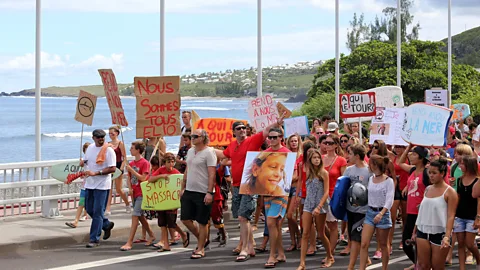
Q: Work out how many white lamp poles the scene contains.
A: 6